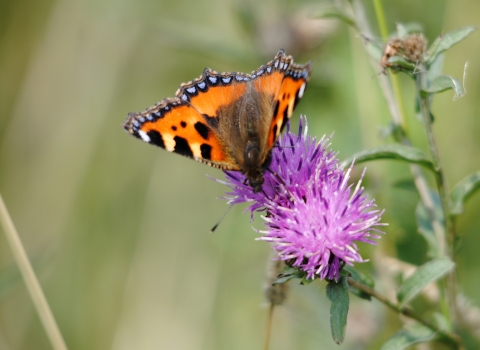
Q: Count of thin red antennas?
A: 0